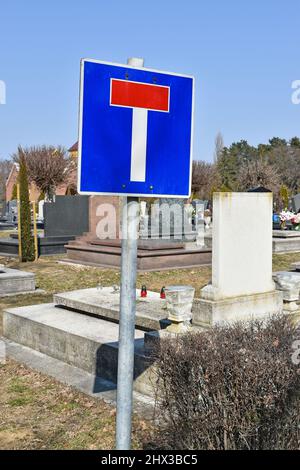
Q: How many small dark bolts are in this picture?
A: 4